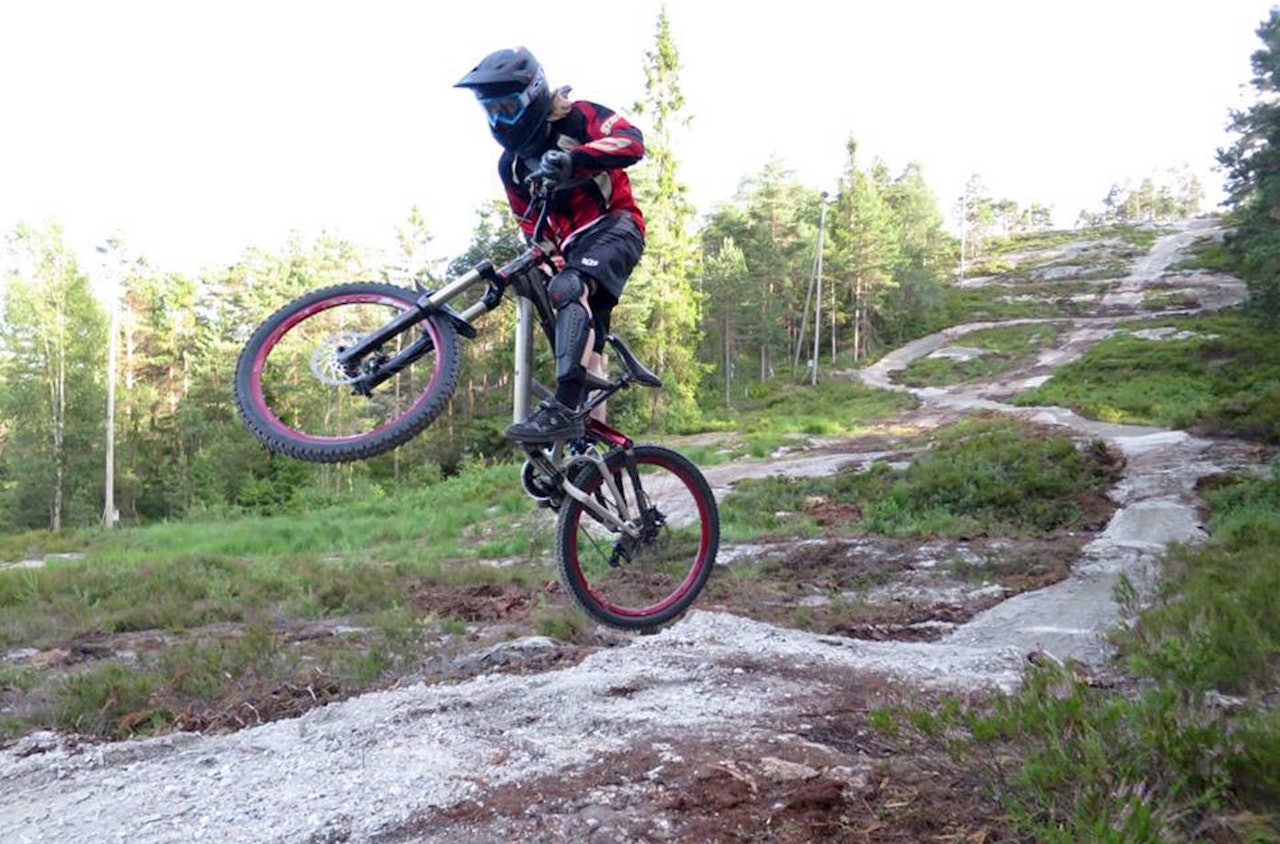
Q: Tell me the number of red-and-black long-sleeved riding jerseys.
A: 1